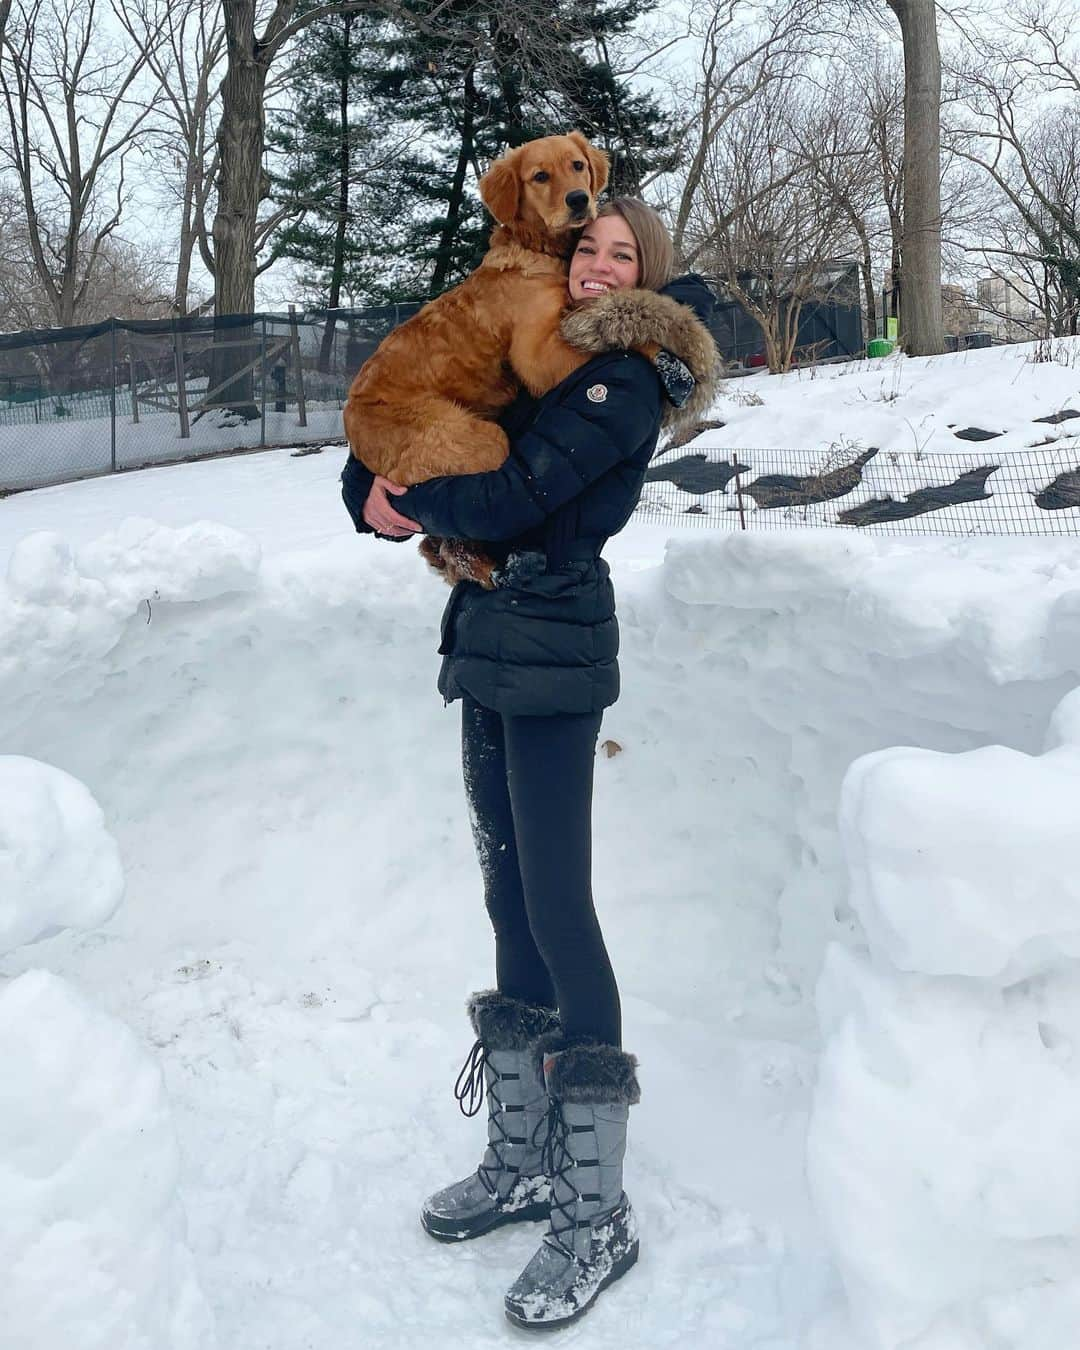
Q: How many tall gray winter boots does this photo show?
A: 2